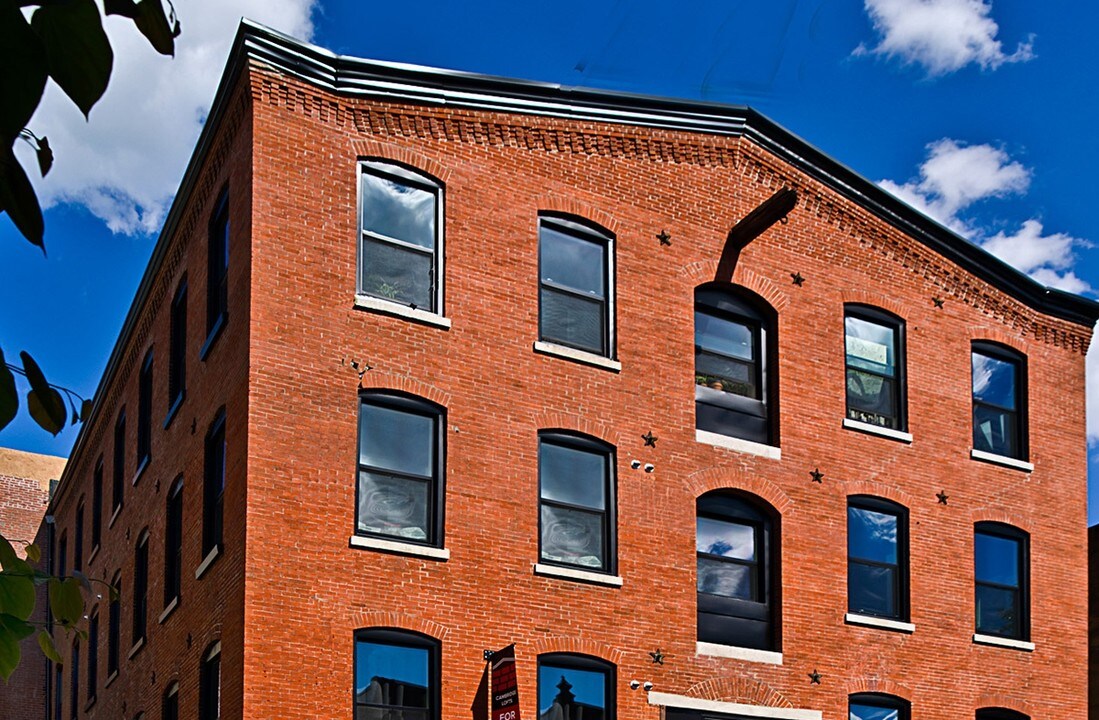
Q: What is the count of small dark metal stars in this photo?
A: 8